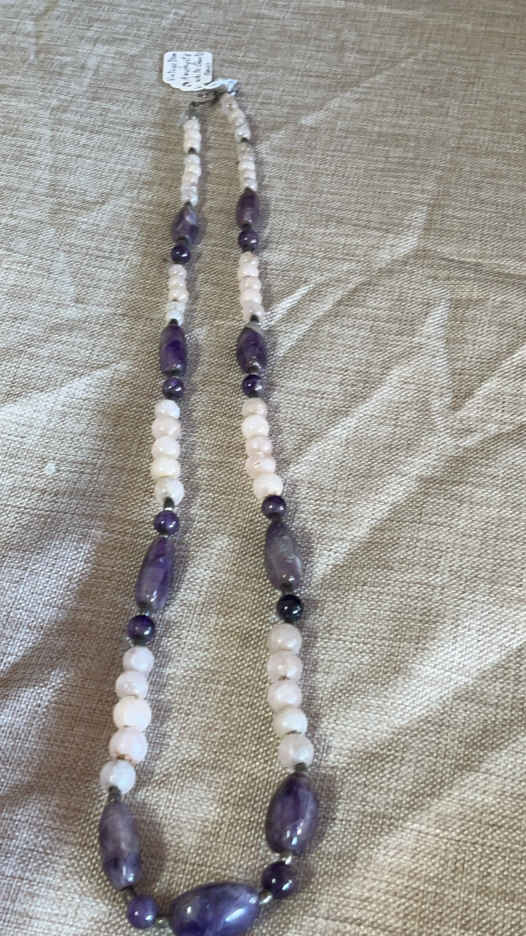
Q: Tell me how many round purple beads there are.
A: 10